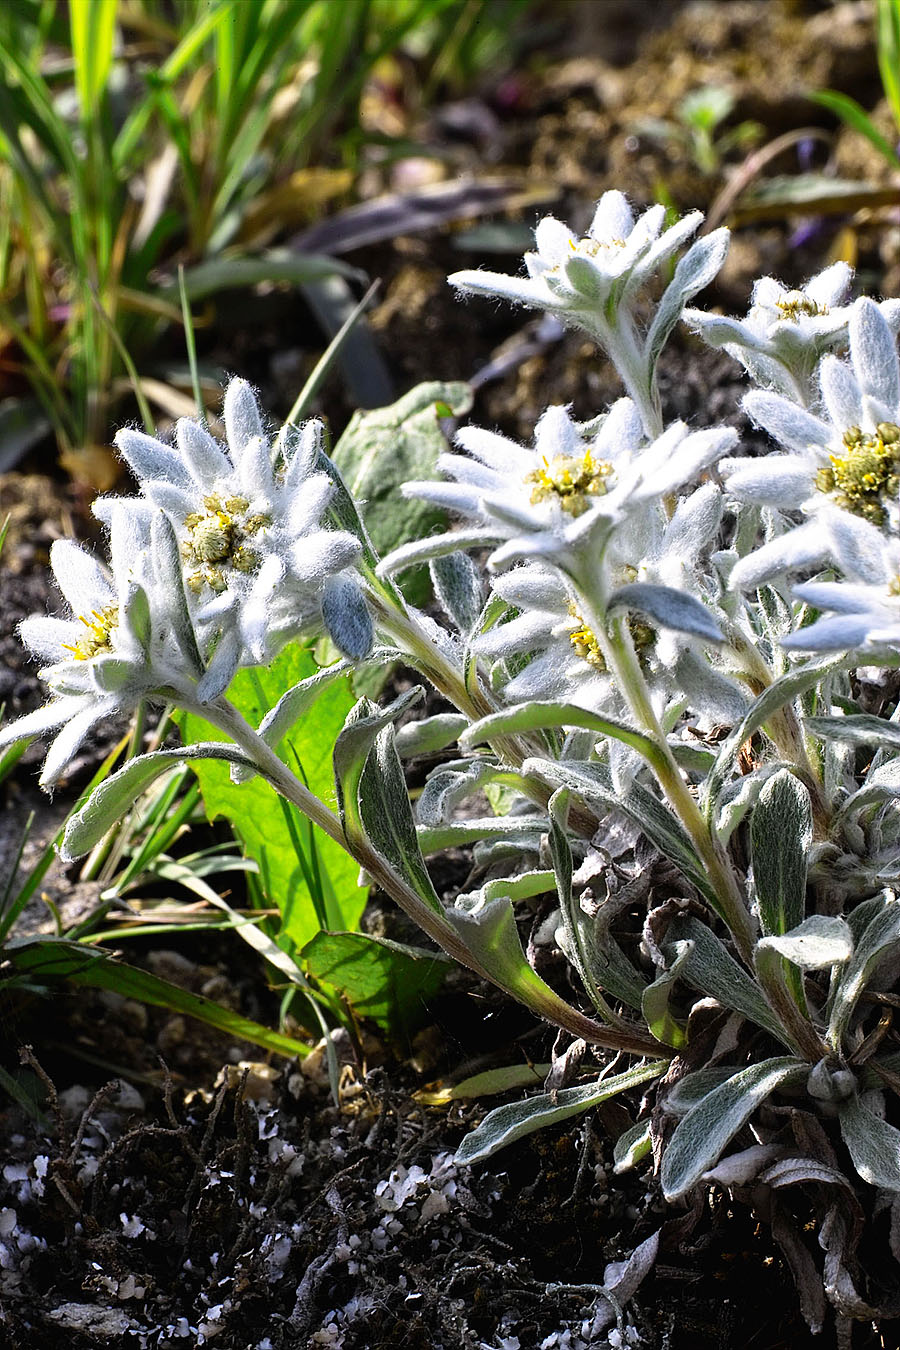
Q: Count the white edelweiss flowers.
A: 8